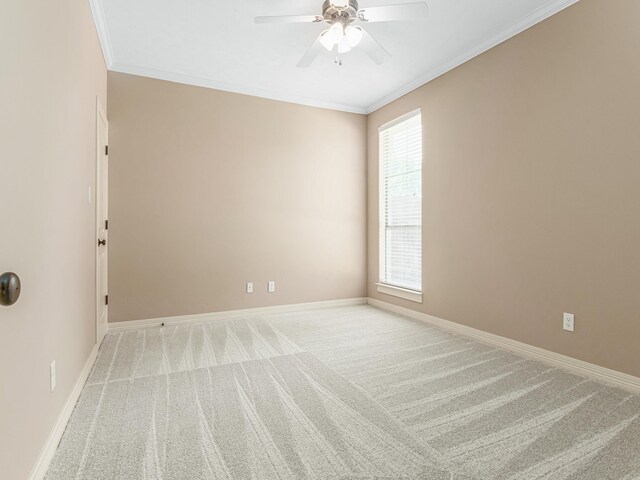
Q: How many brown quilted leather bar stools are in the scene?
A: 0